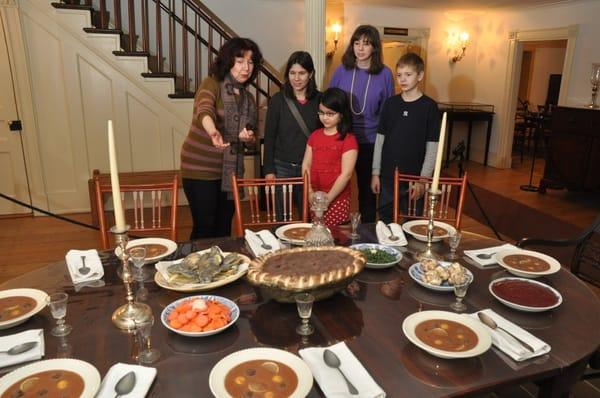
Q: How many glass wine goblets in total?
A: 7